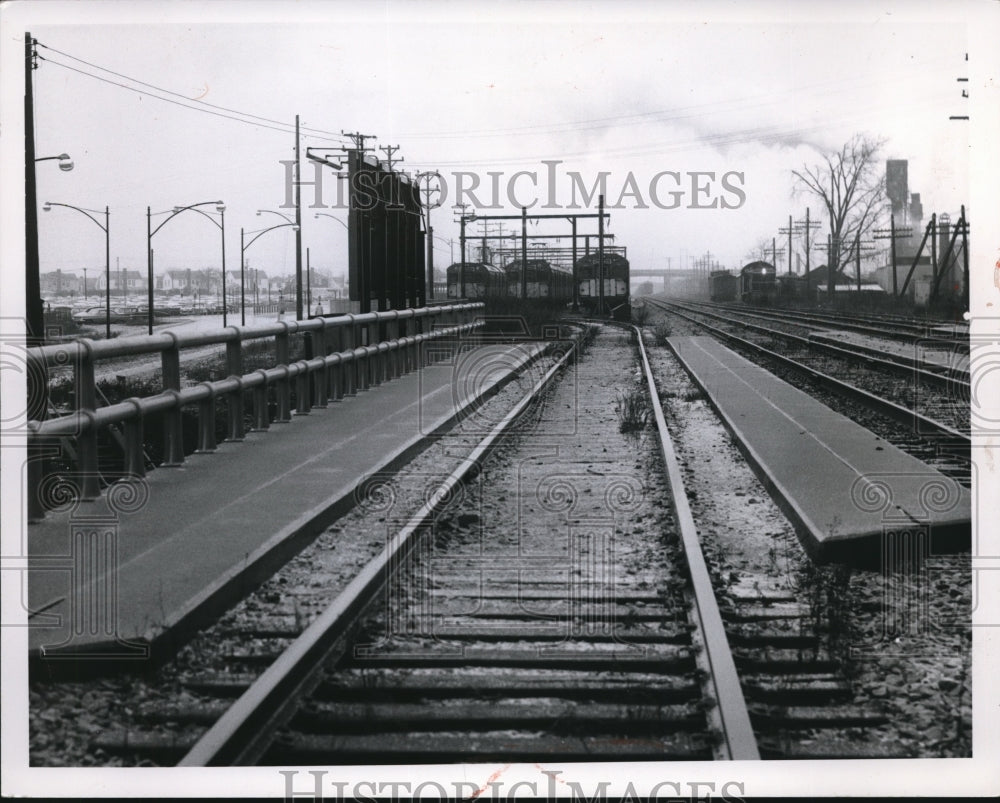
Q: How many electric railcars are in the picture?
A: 3